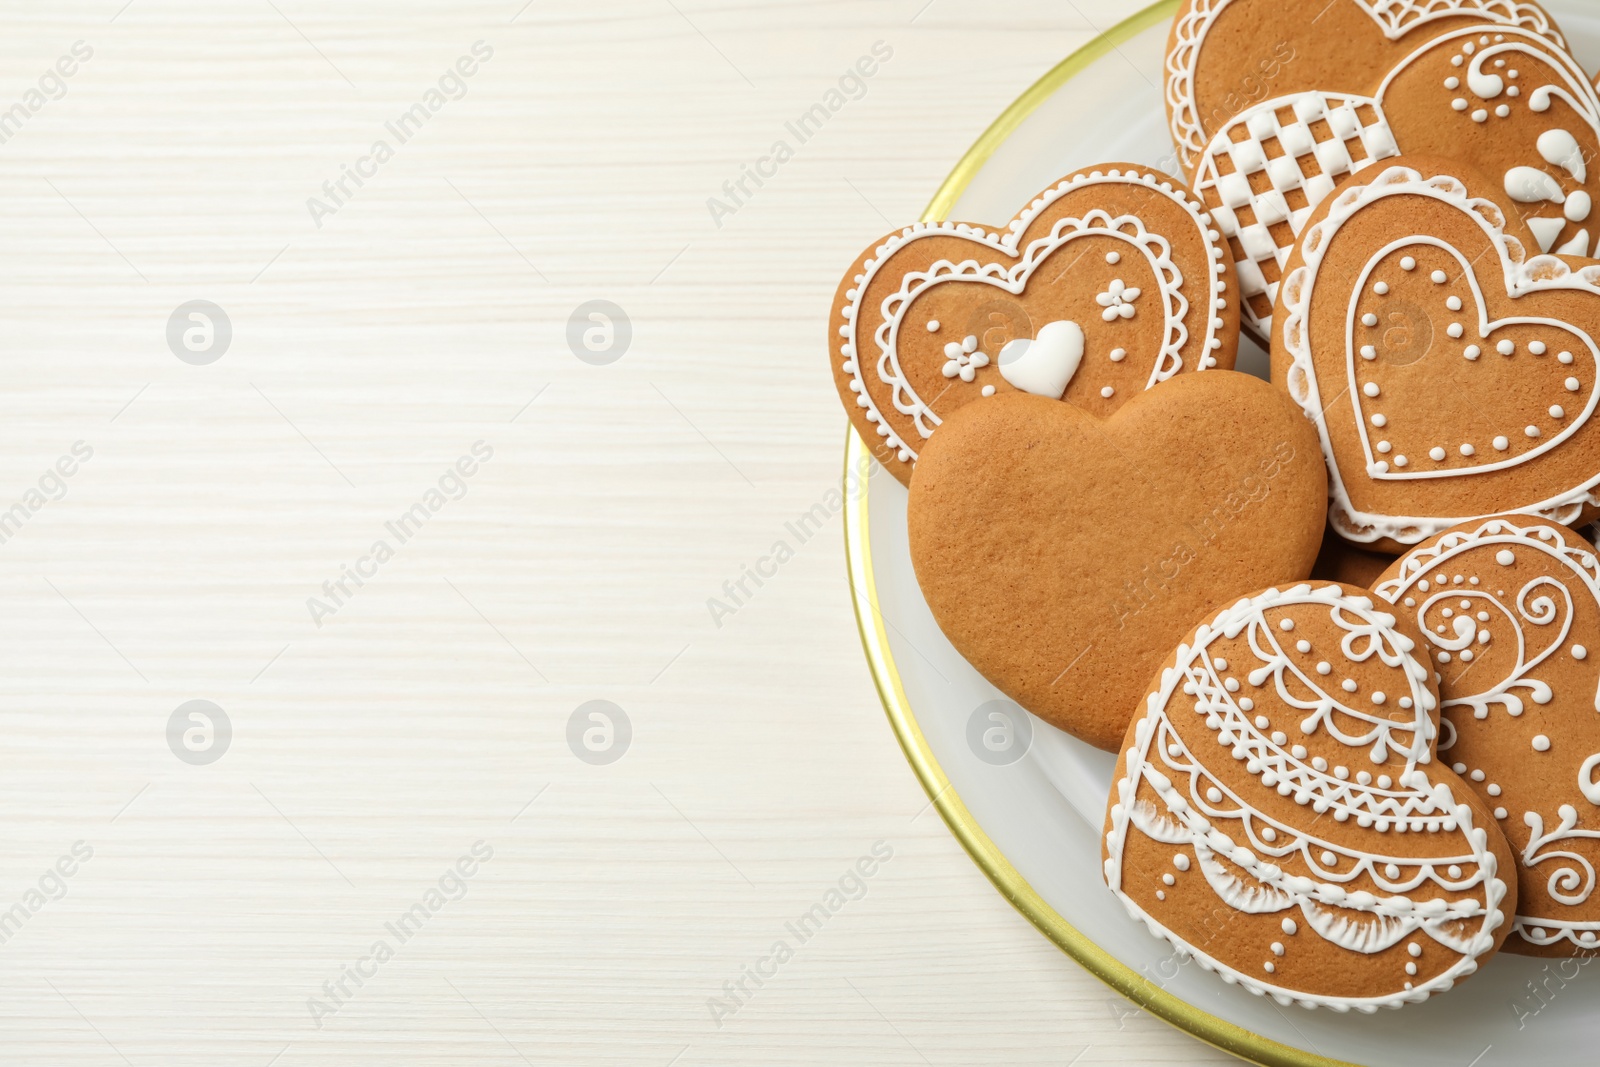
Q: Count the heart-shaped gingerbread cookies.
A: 7